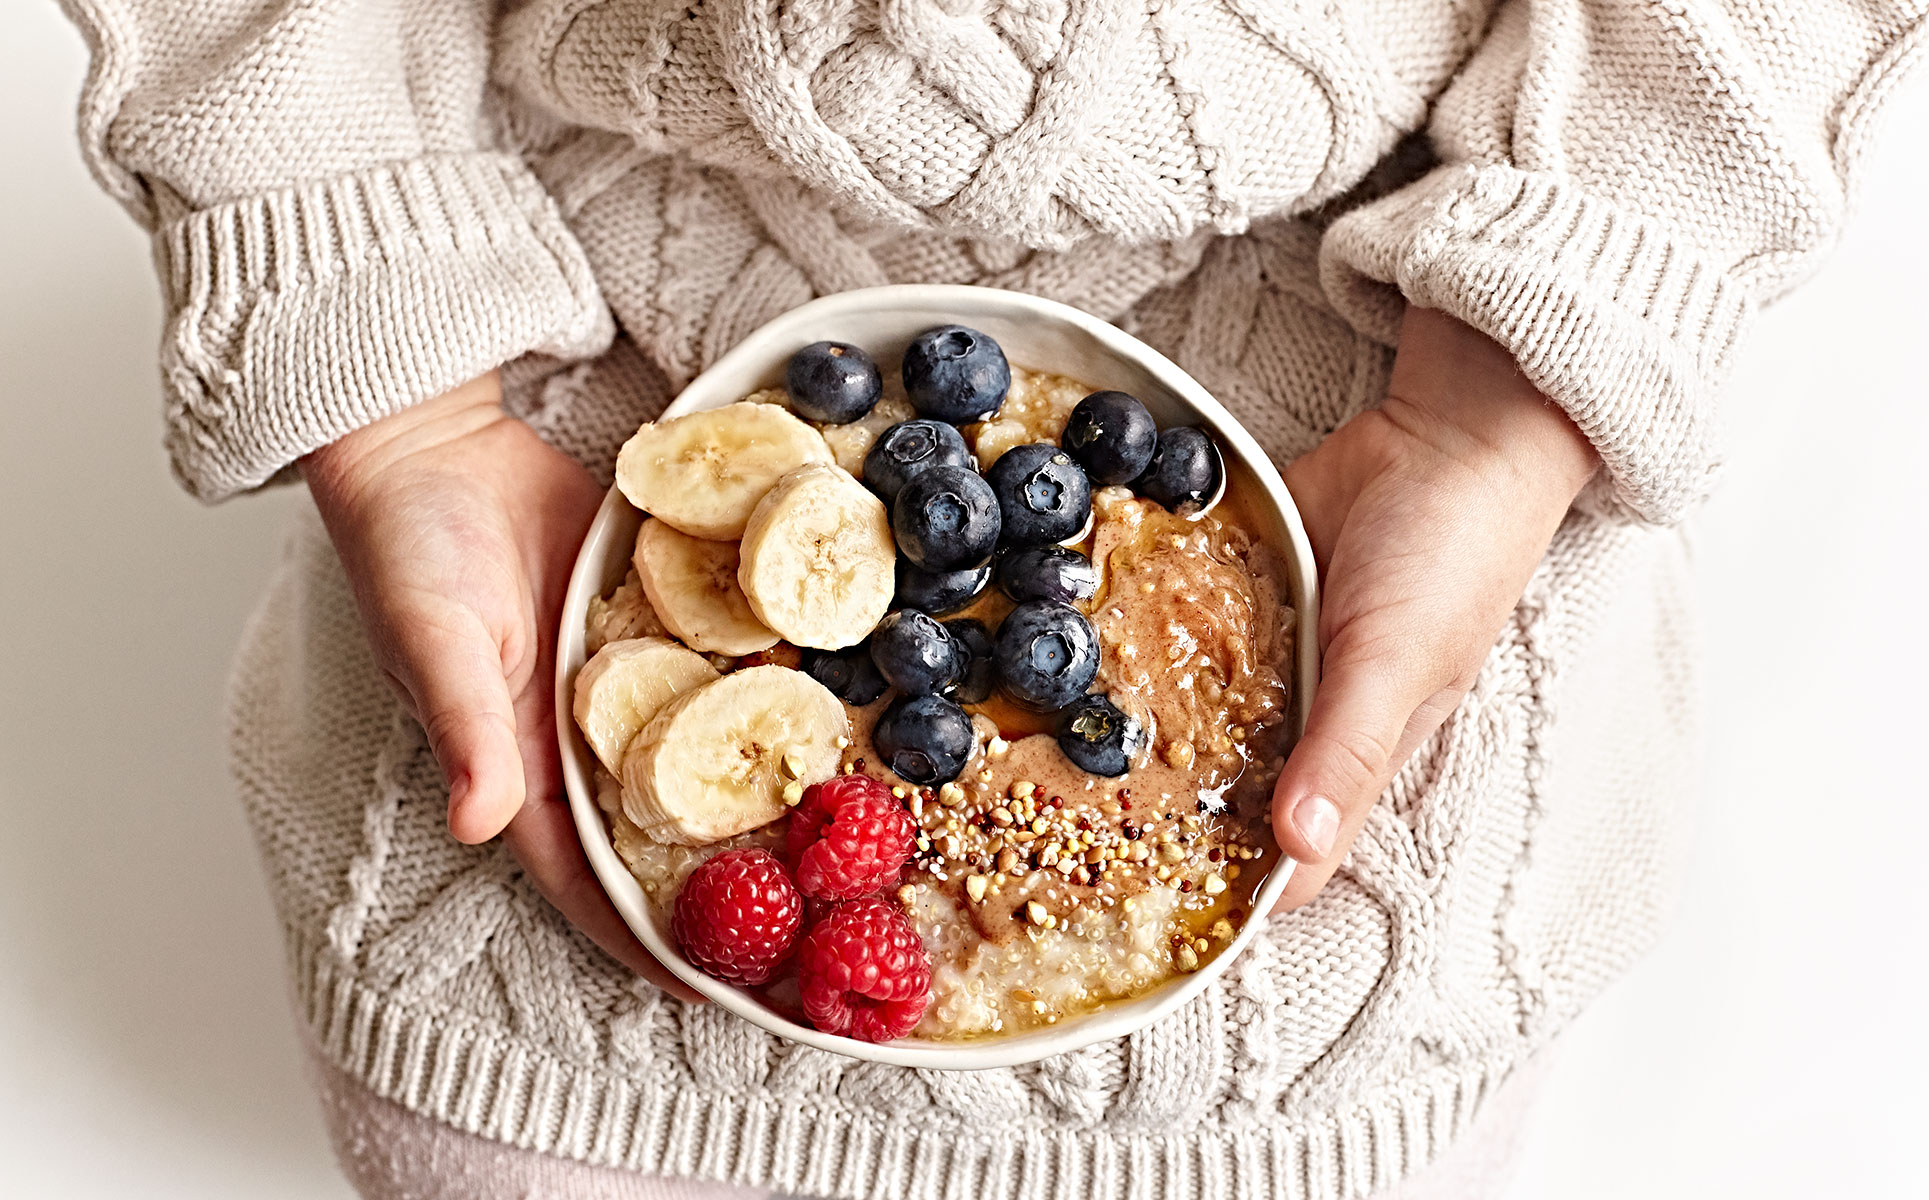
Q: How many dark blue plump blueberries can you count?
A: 15